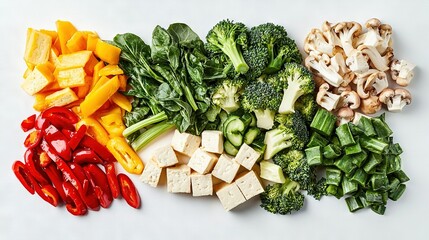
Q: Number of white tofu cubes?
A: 11